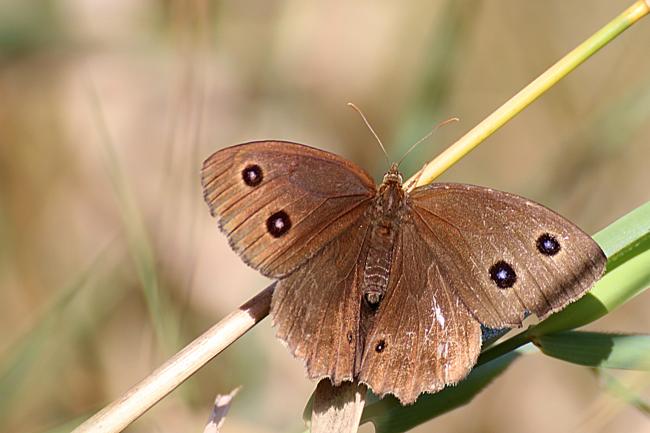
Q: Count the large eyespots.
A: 4